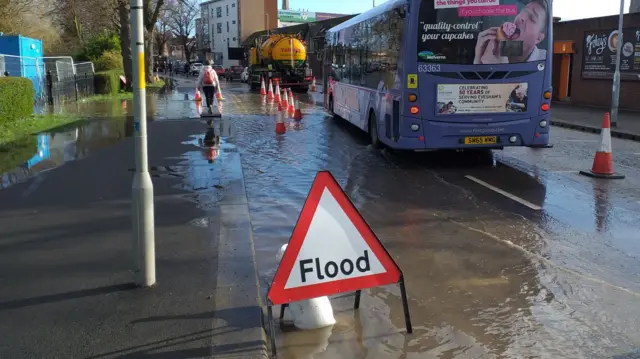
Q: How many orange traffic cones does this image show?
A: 11